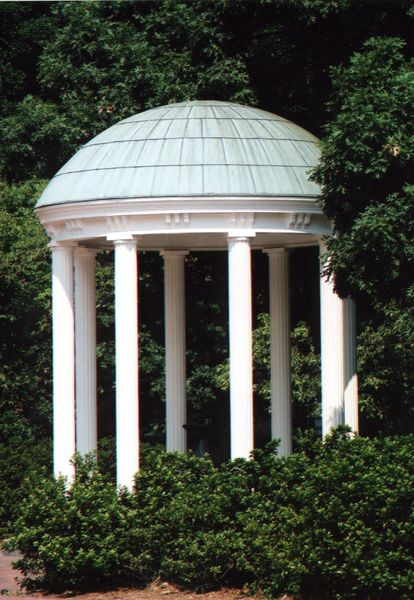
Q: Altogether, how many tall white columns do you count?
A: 8